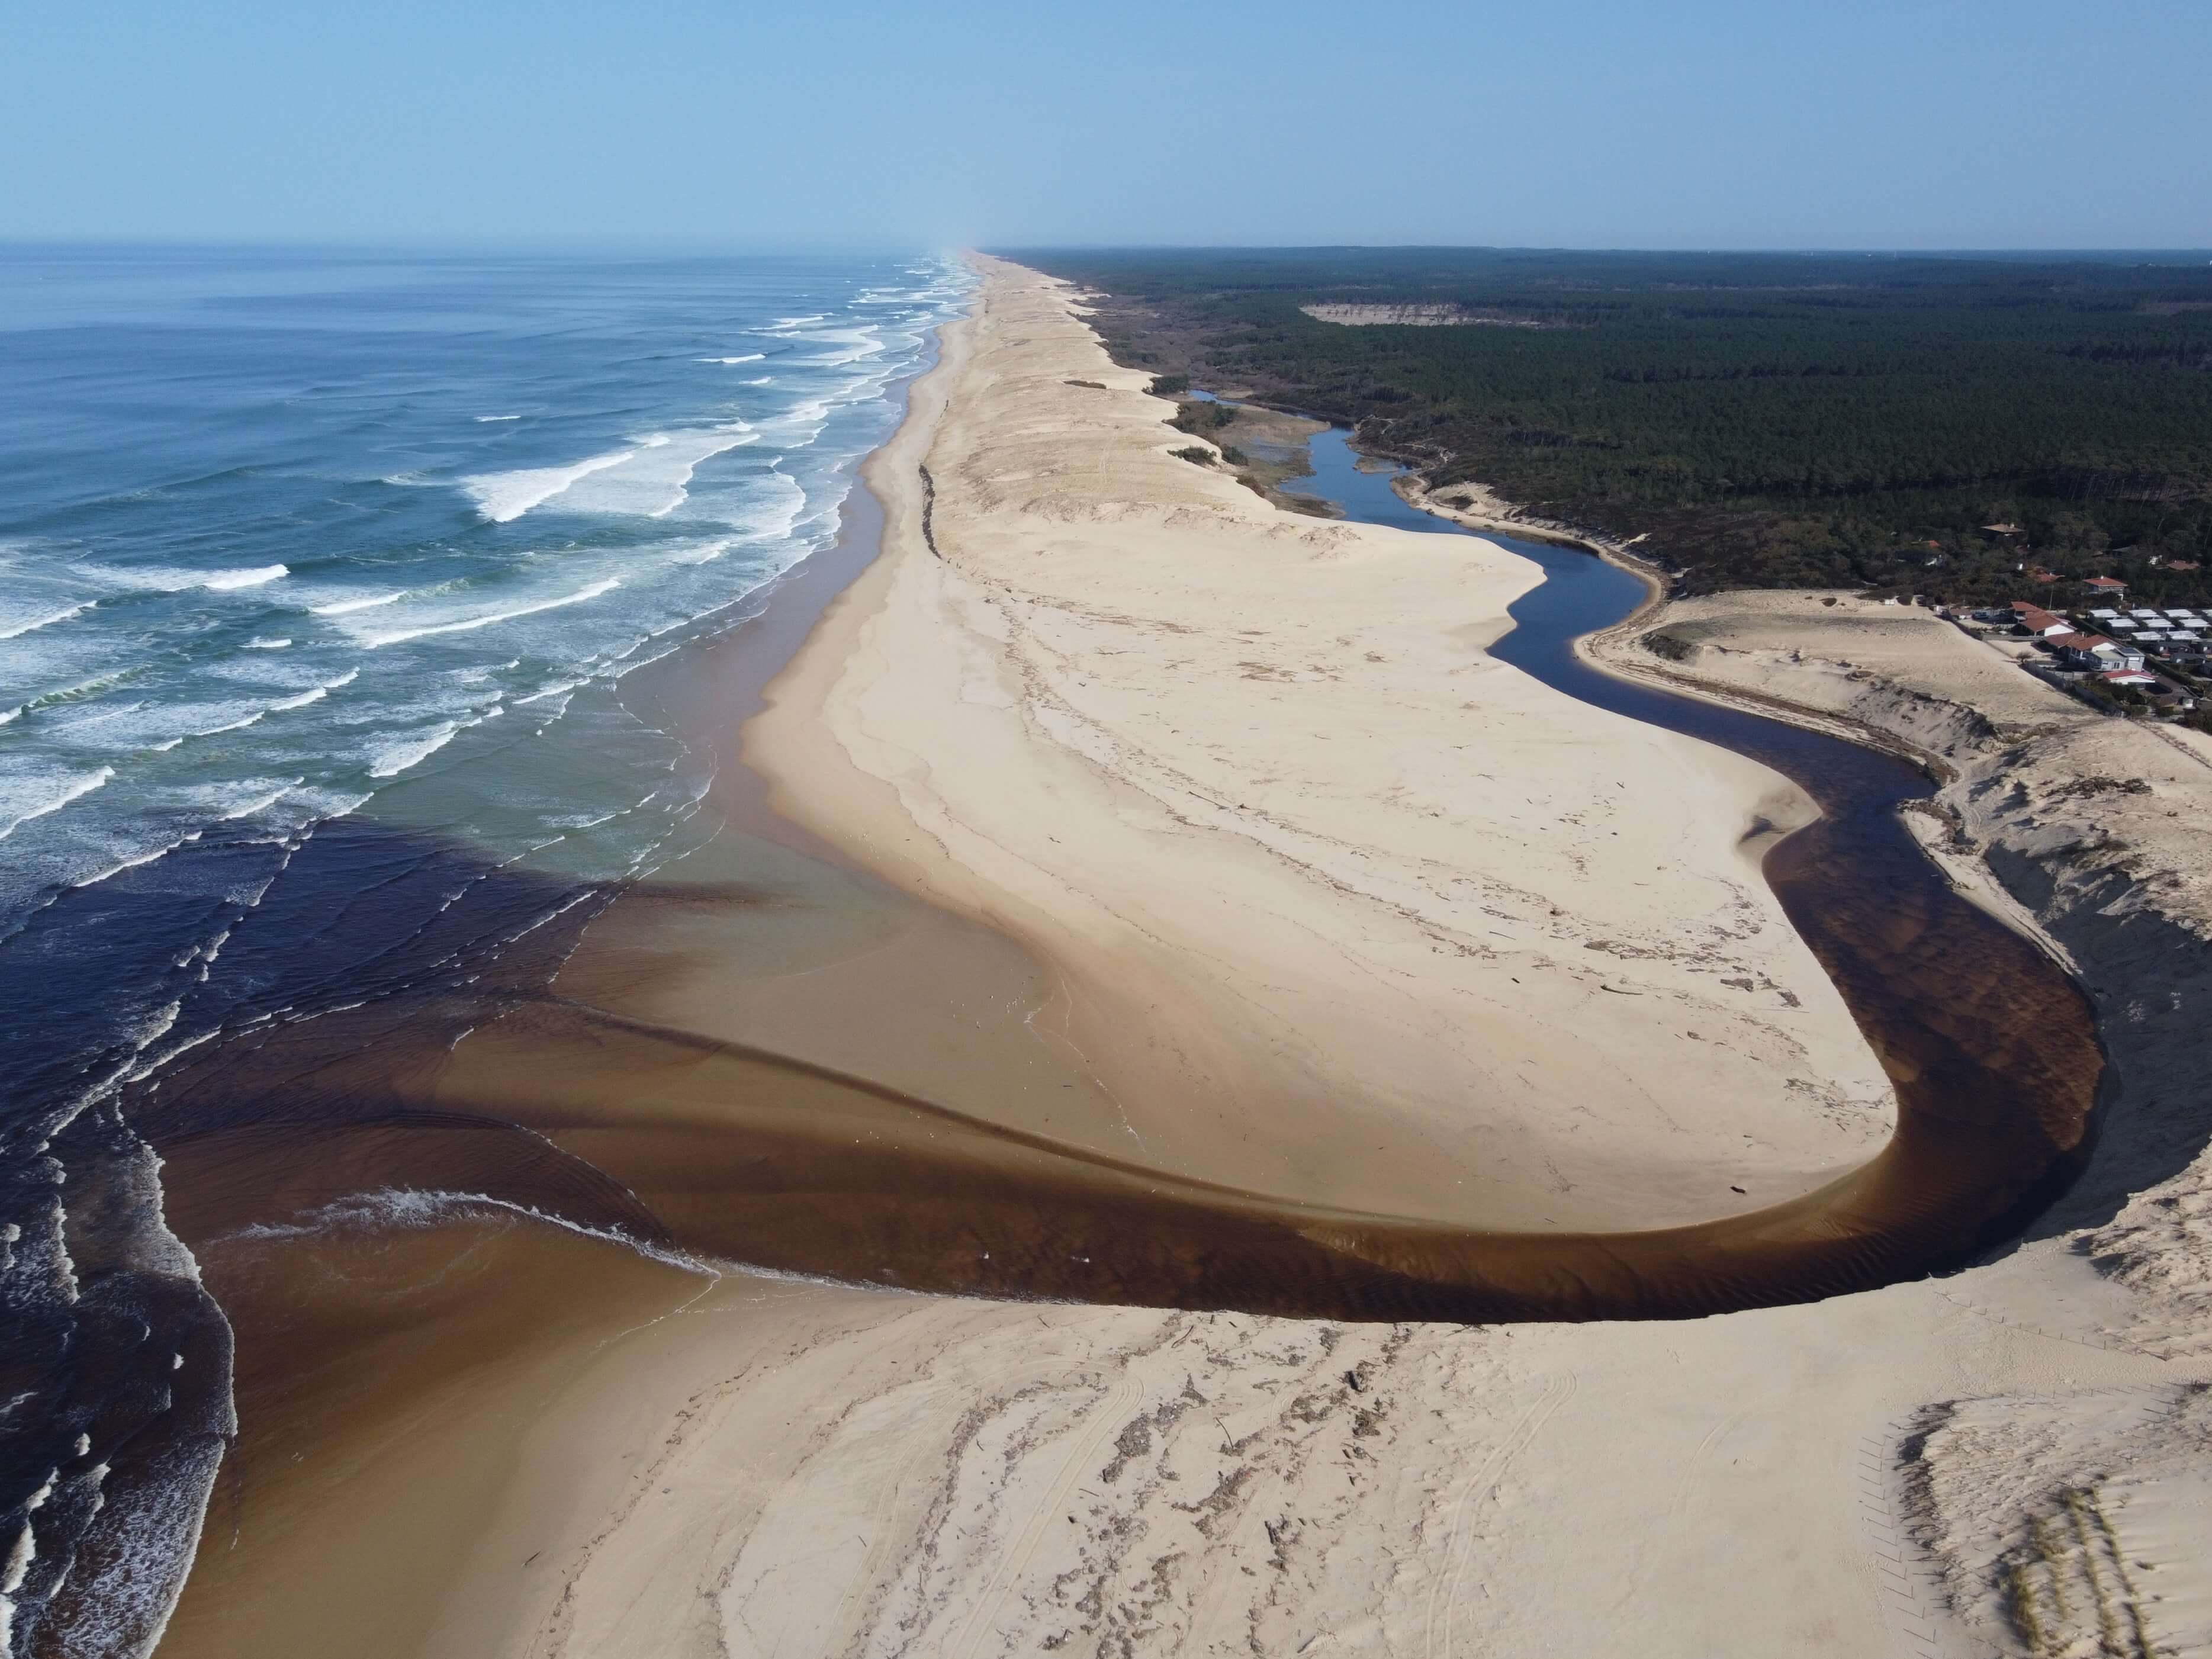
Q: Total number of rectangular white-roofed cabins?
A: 9